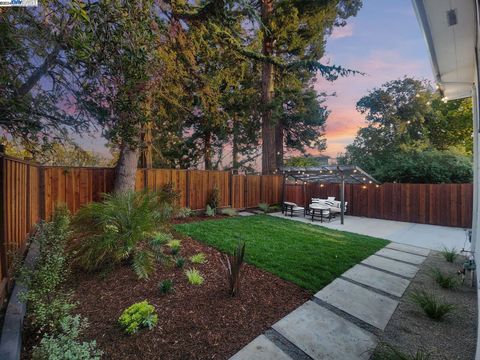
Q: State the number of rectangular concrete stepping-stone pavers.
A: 7